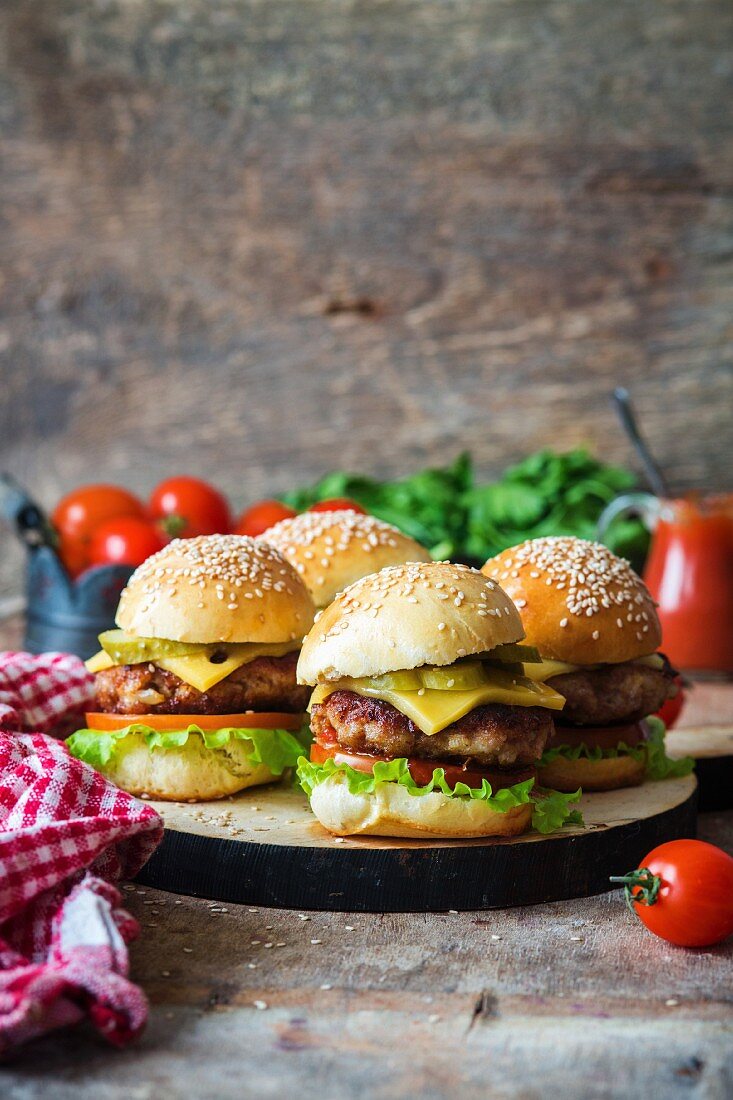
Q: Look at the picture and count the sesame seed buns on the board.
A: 4